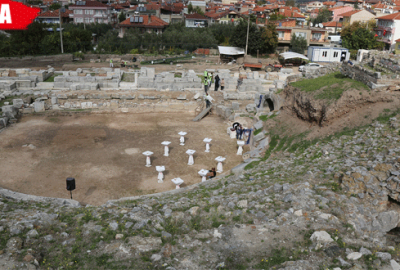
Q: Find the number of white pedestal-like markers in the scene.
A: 10